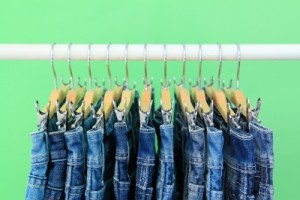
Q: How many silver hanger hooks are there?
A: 11